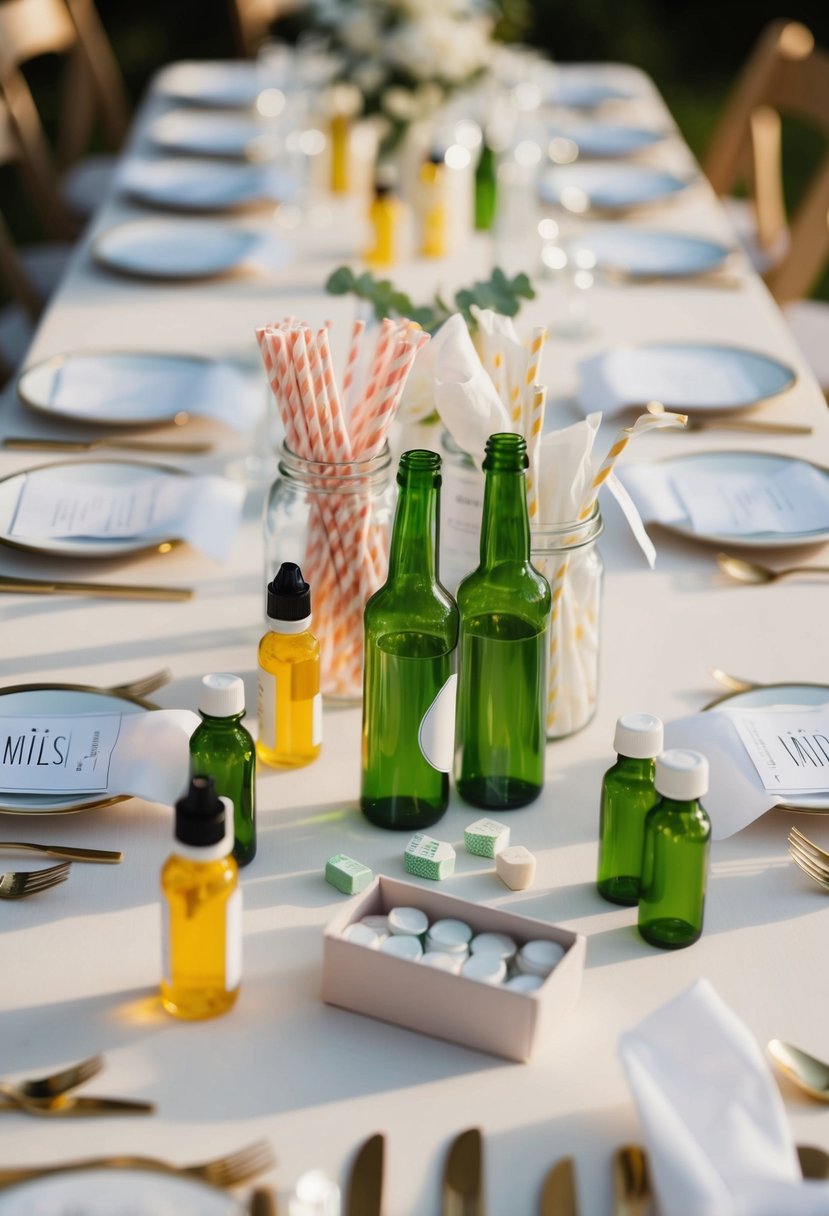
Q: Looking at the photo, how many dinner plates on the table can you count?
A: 15